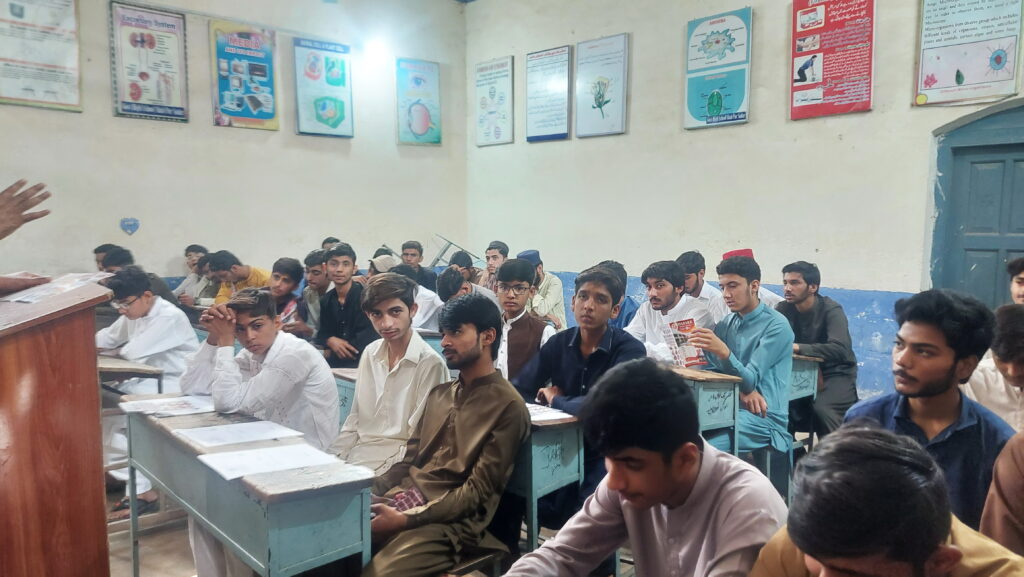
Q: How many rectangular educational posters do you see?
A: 11